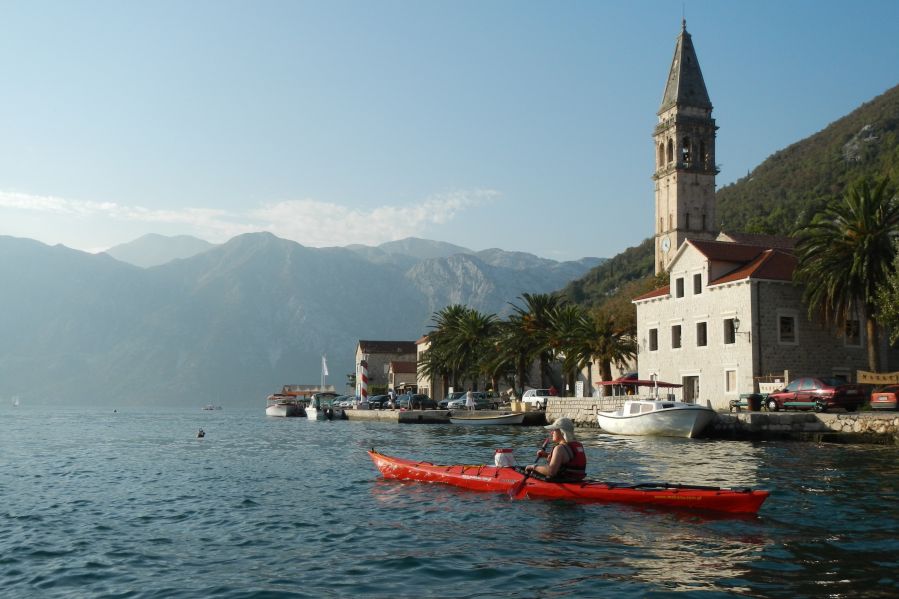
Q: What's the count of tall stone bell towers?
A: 1